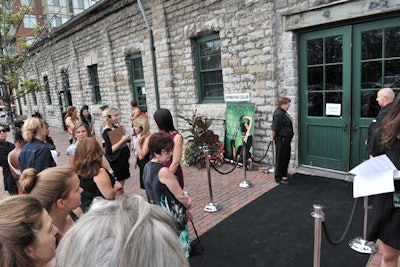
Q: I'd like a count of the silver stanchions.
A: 5